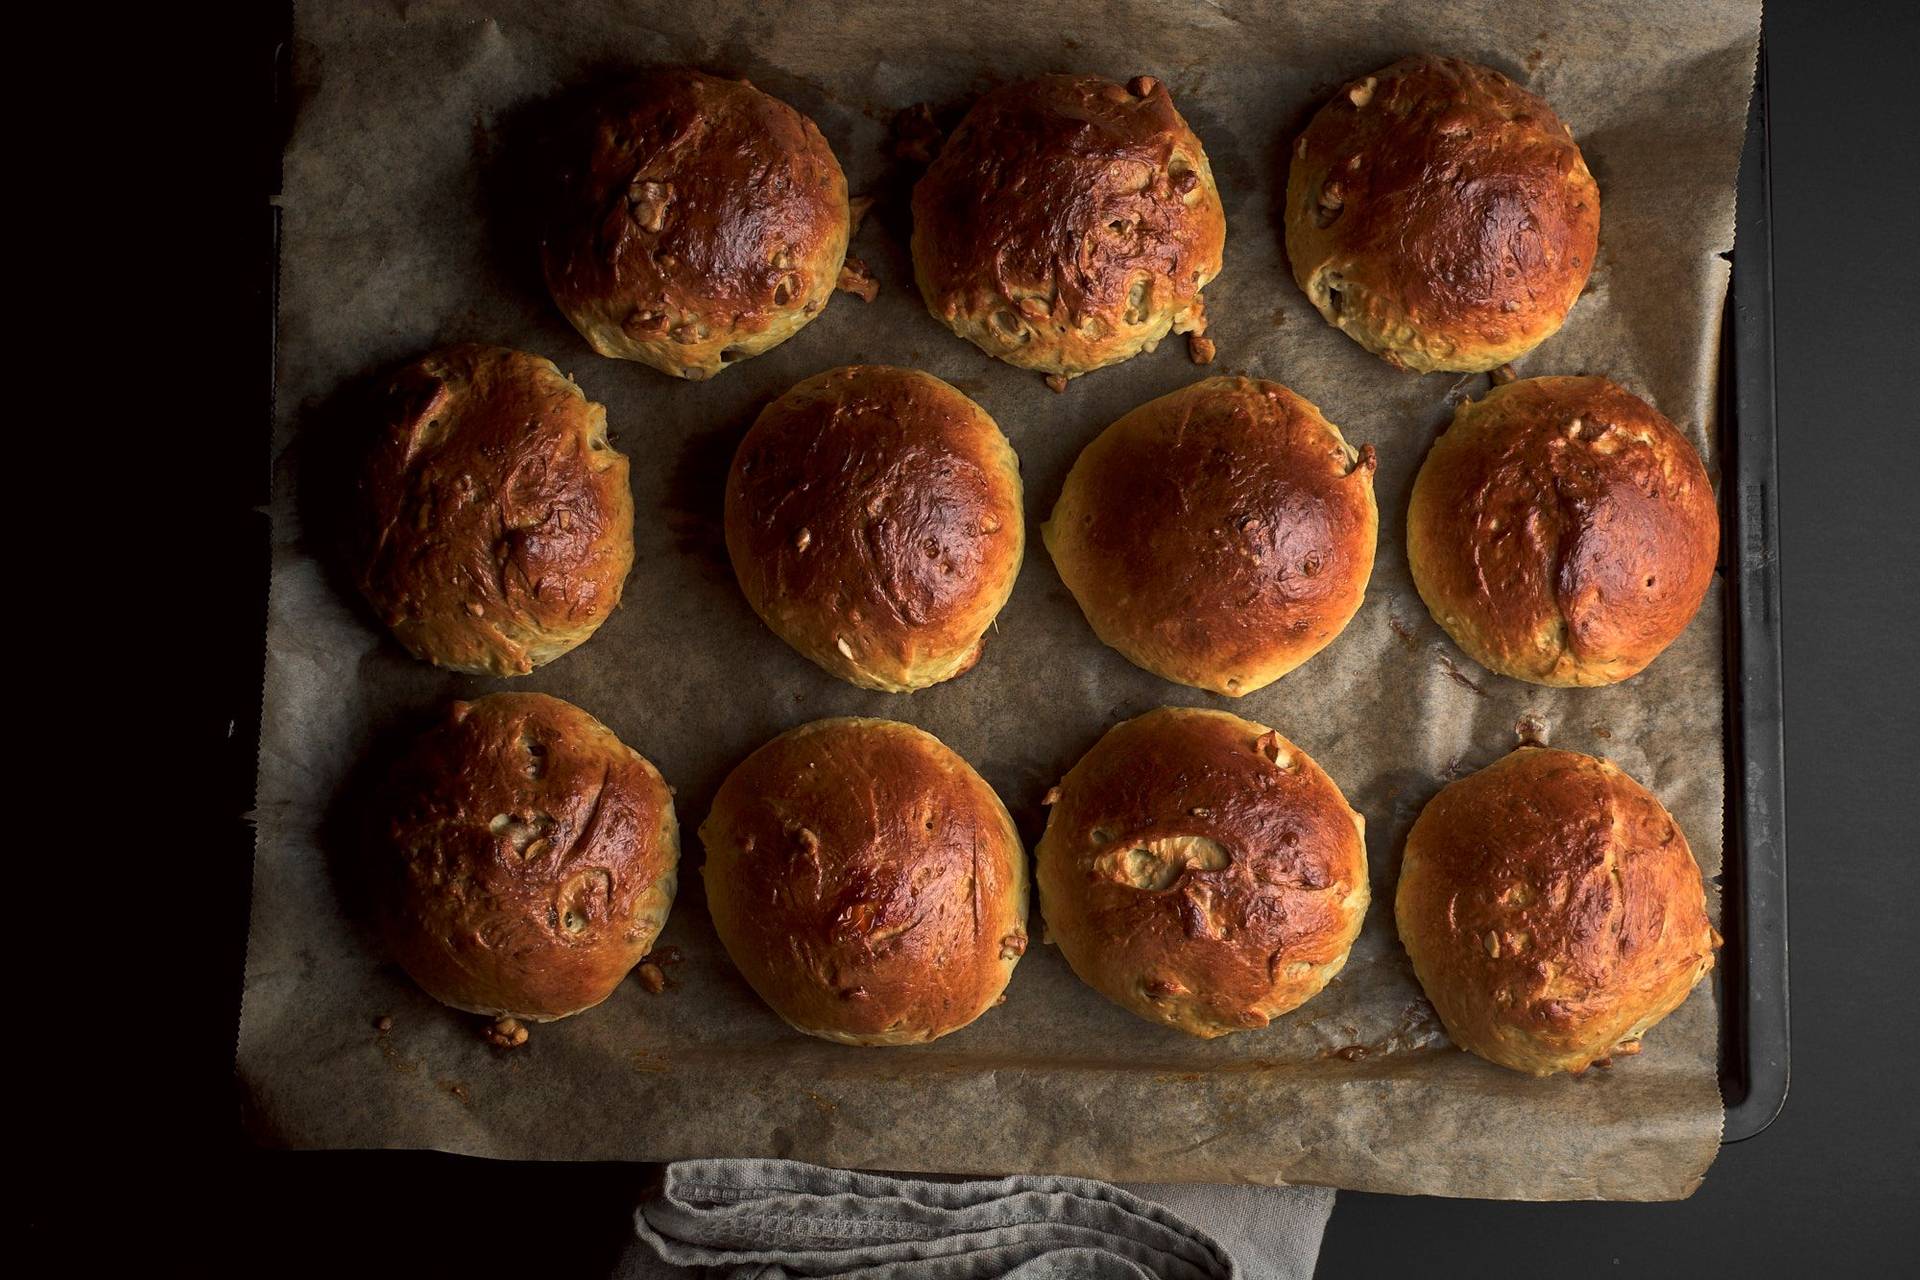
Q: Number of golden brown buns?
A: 11